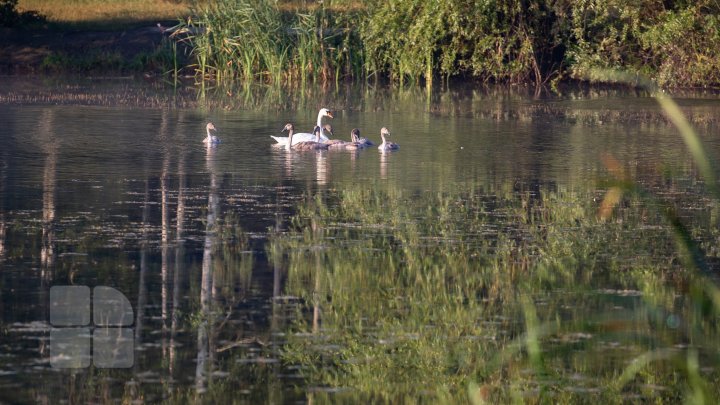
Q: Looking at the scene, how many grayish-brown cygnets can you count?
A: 6